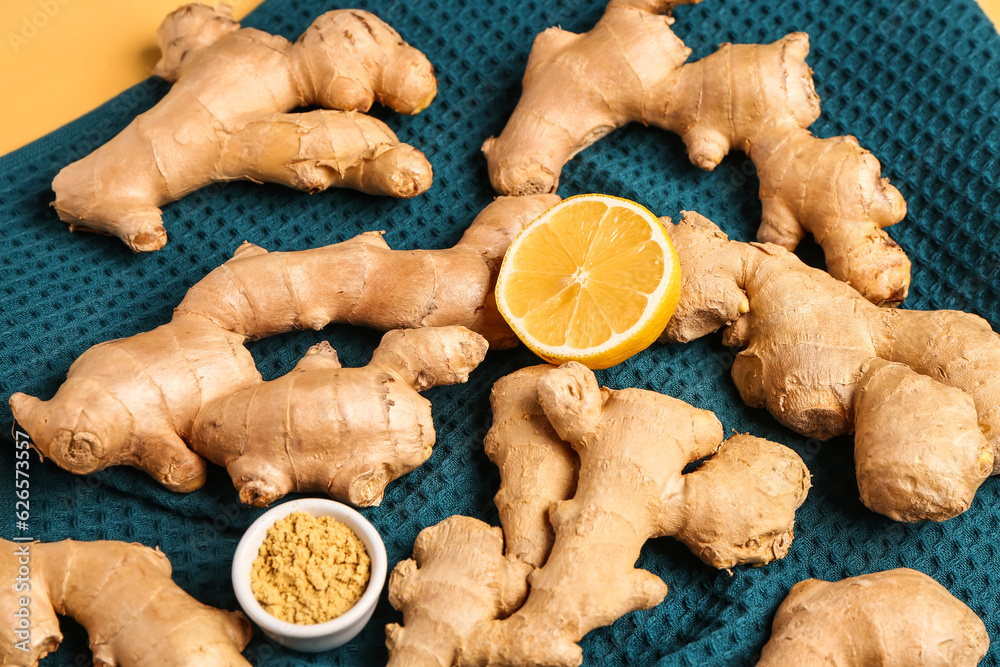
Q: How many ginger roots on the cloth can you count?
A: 7